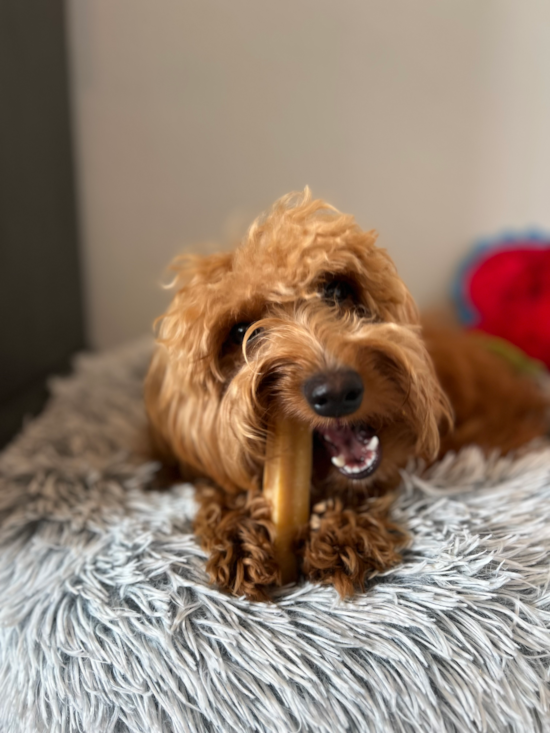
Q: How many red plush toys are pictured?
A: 1